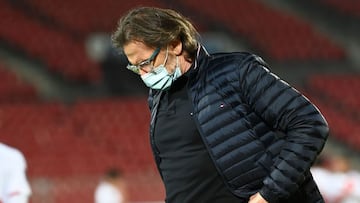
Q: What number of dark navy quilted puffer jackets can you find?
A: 1